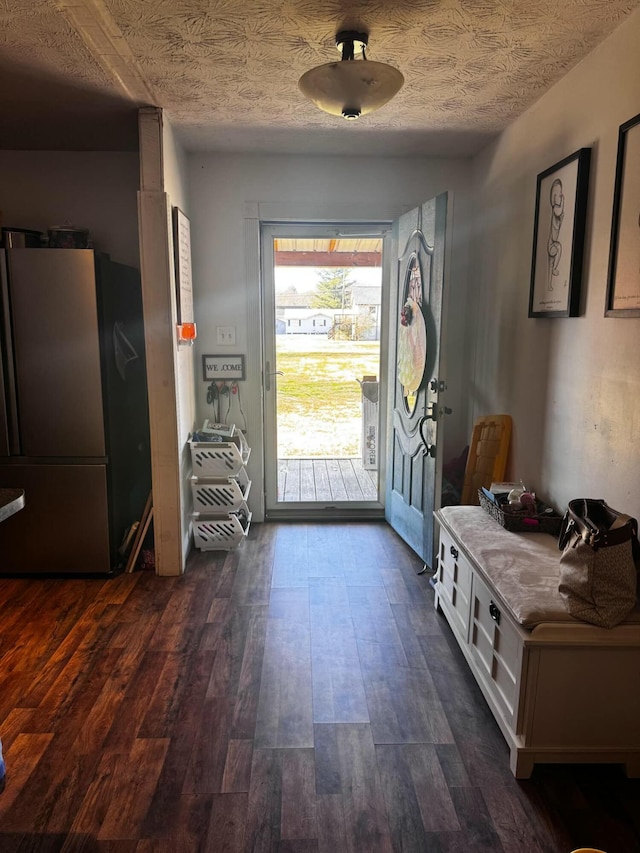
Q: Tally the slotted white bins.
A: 3